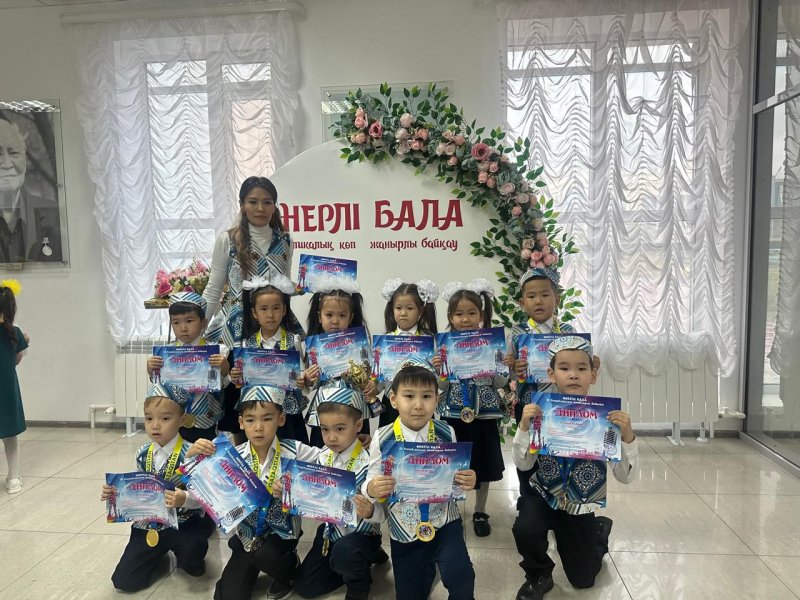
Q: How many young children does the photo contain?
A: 12